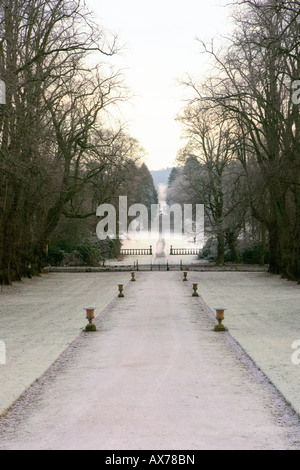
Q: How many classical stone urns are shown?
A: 6